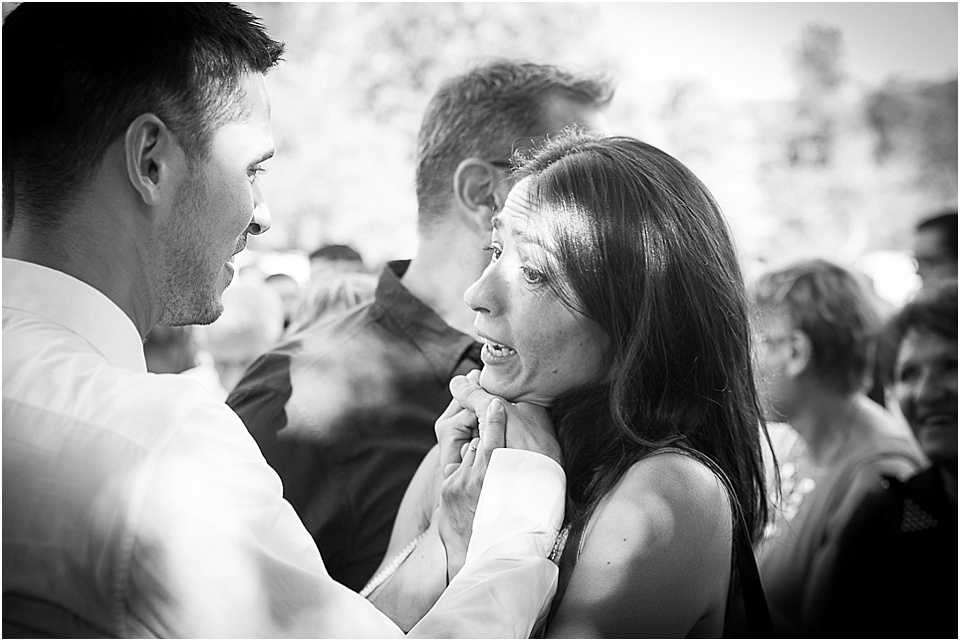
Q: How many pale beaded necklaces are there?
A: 1